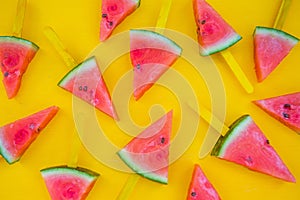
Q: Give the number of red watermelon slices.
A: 12